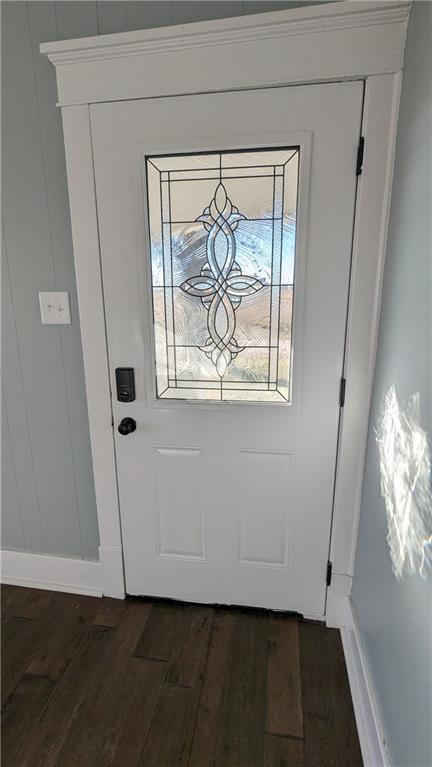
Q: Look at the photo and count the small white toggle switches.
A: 2